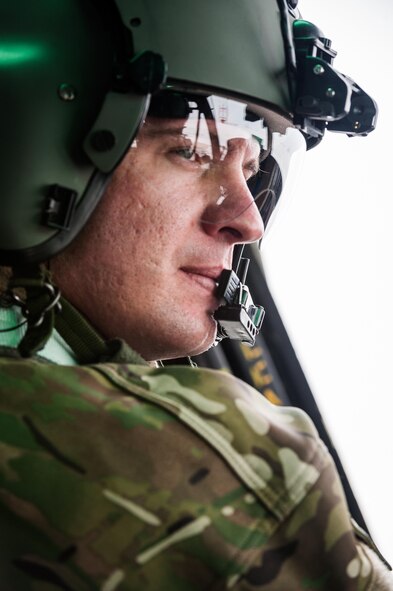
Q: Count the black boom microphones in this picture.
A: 1